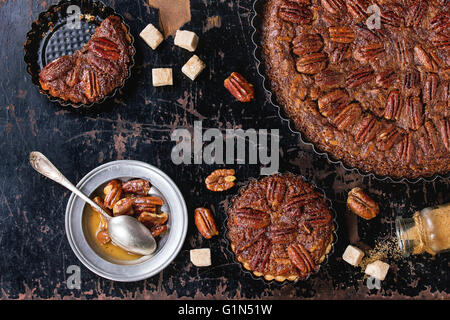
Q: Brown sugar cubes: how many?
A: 7